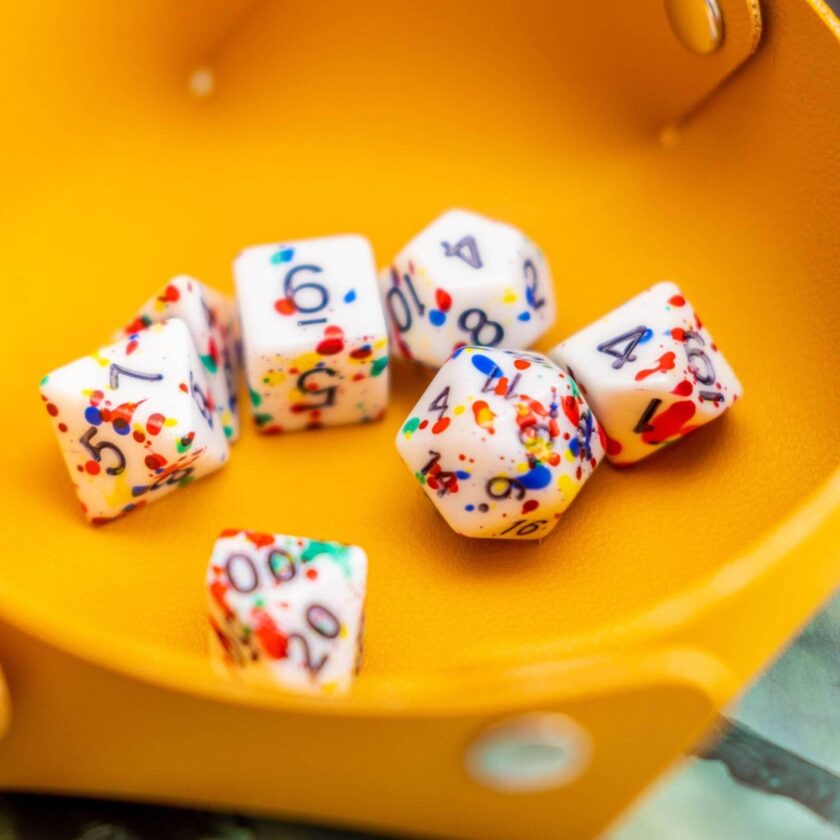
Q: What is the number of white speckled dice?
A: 7